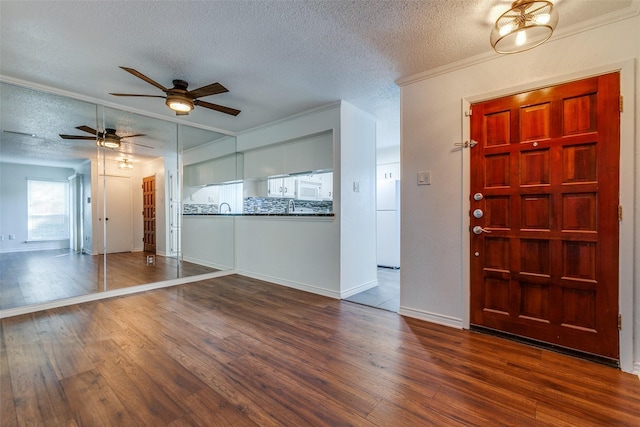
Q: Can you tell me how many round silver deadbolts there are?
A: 2